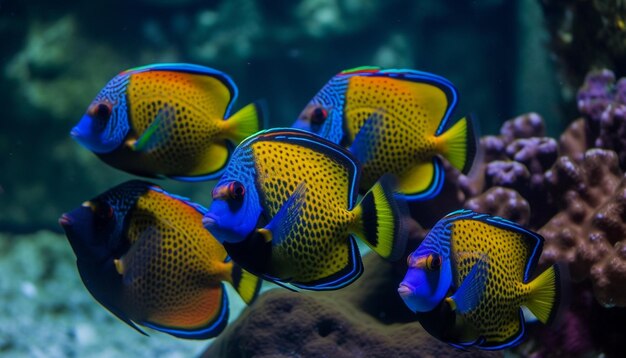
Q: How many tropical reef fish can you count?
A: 5